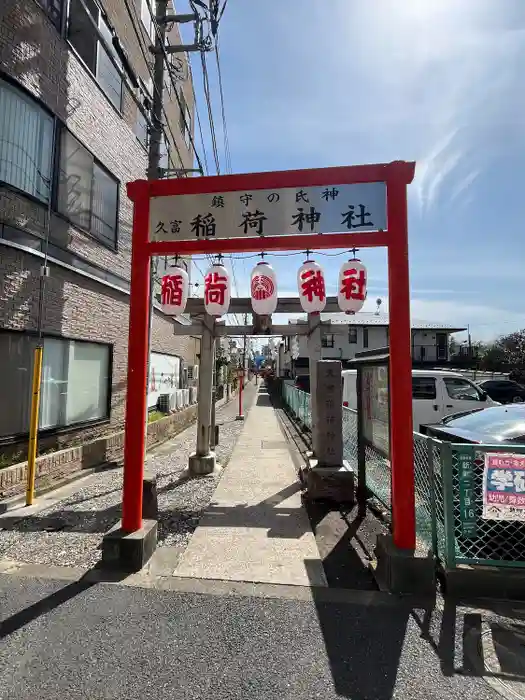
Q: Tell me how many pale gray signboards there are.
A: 1